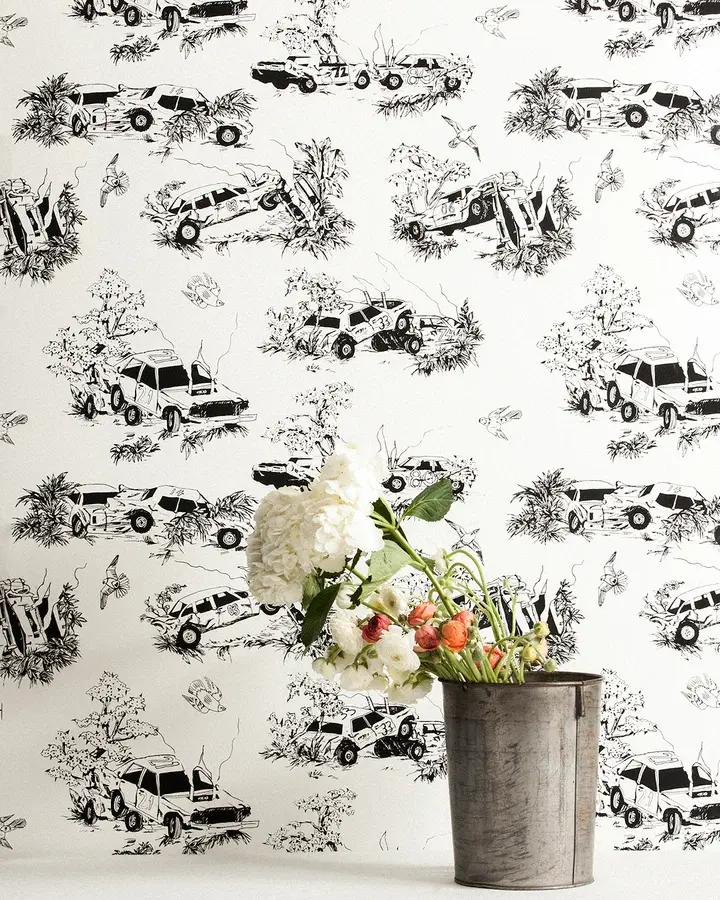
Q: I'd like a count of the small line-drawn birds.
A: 15